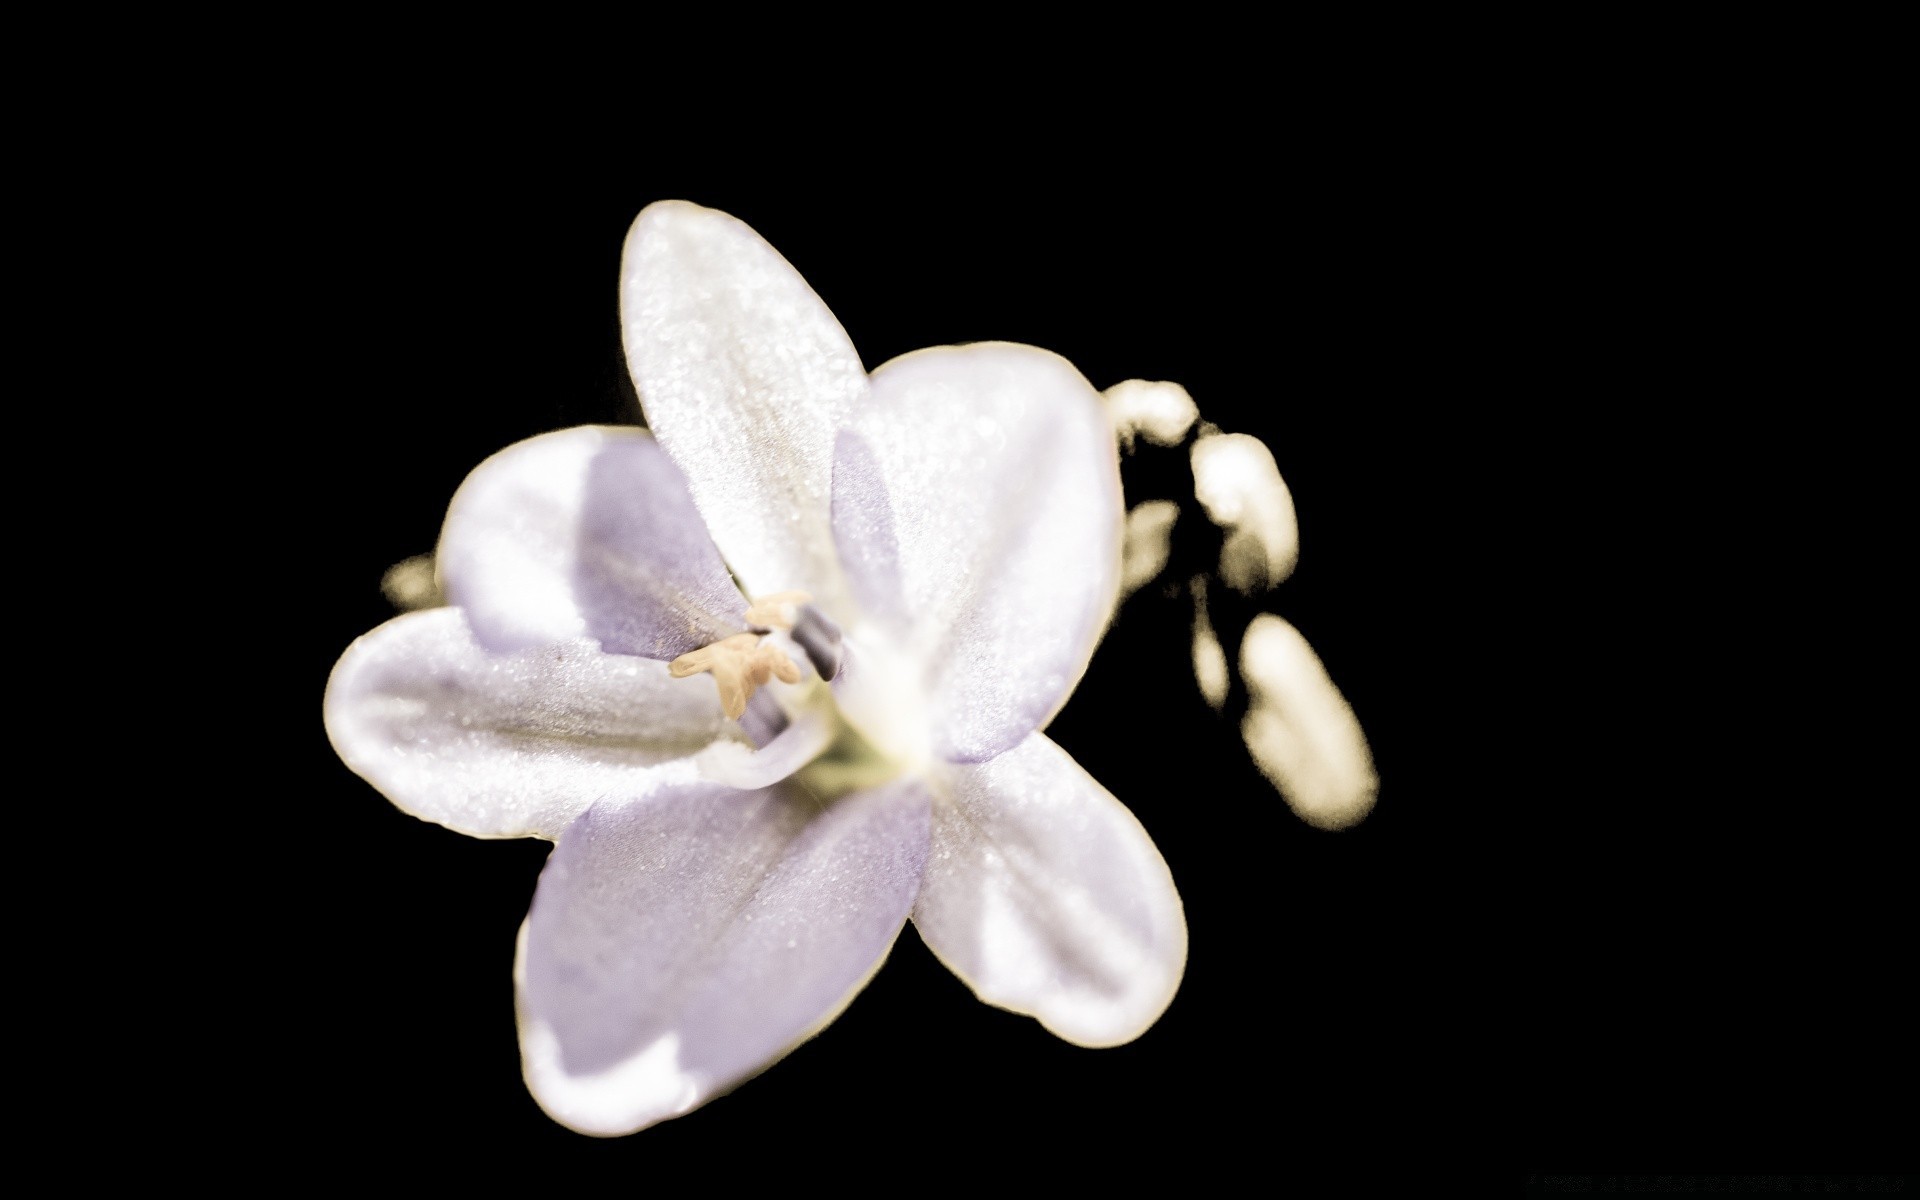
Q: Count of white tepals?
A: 6